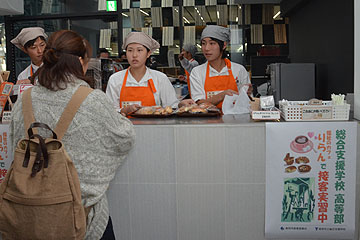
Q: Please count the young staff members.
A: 3